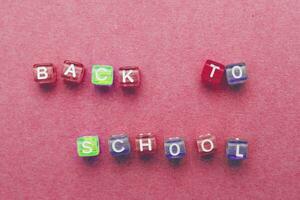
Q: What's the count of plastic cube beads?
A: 12